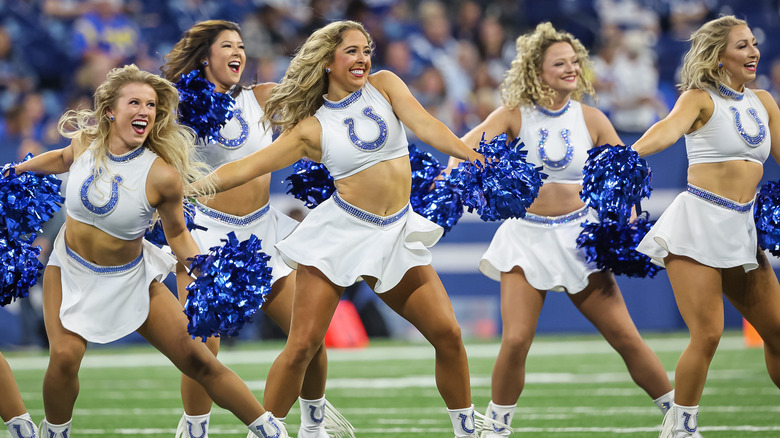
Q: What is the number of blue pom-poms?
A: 11